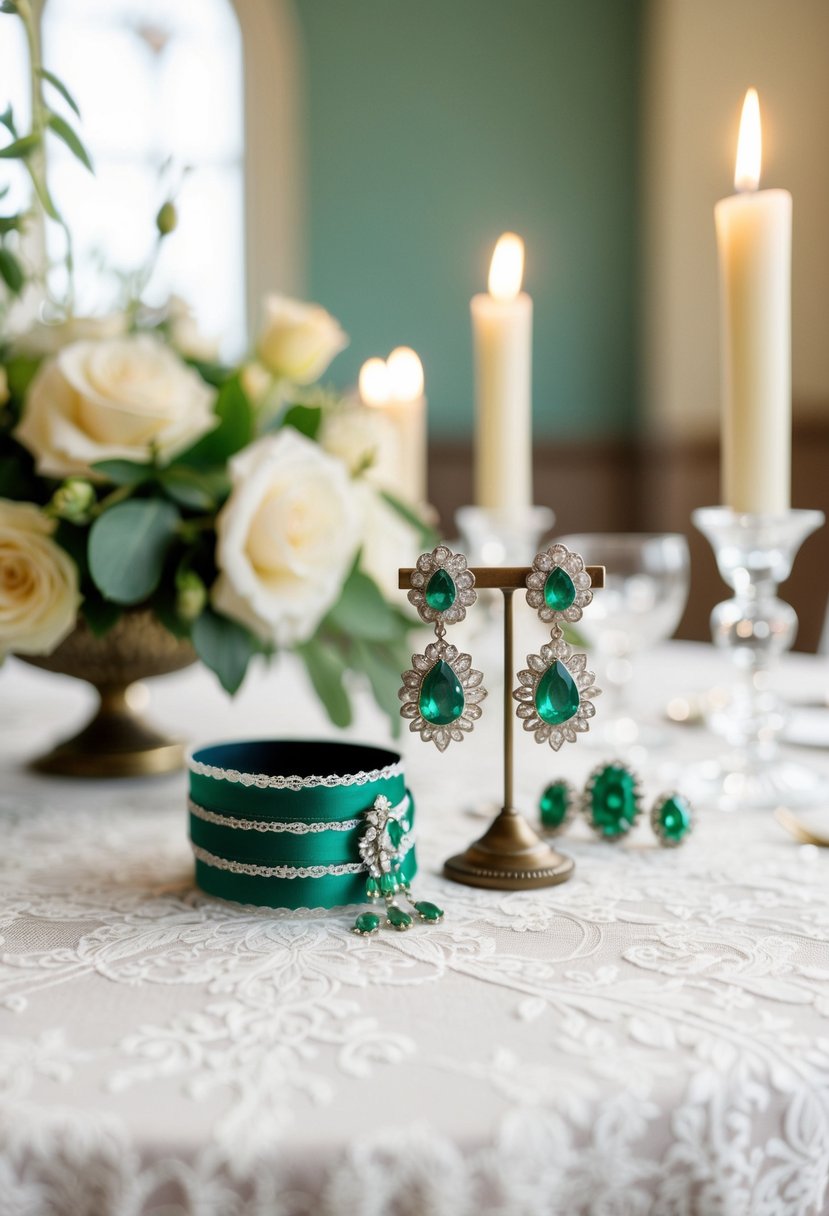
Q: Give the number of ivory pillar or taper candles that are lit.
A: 4